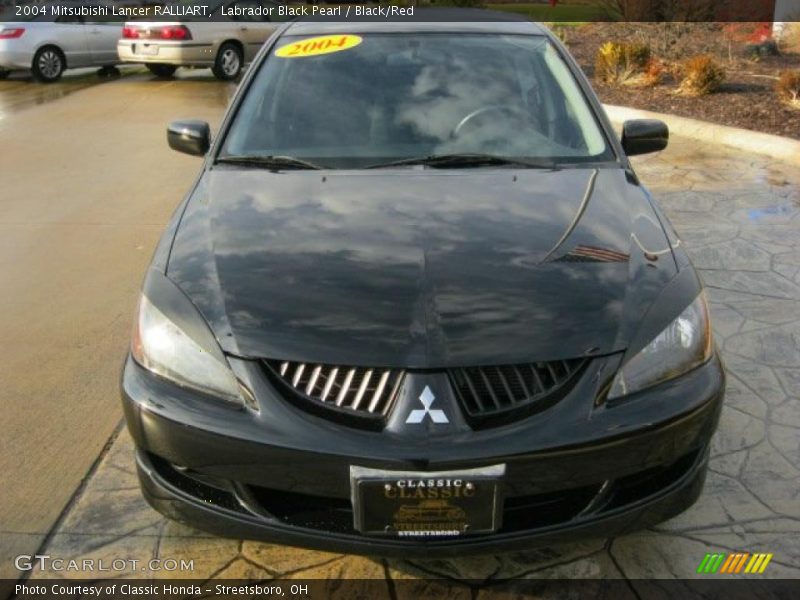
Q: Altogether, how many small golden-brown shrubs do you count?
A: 3